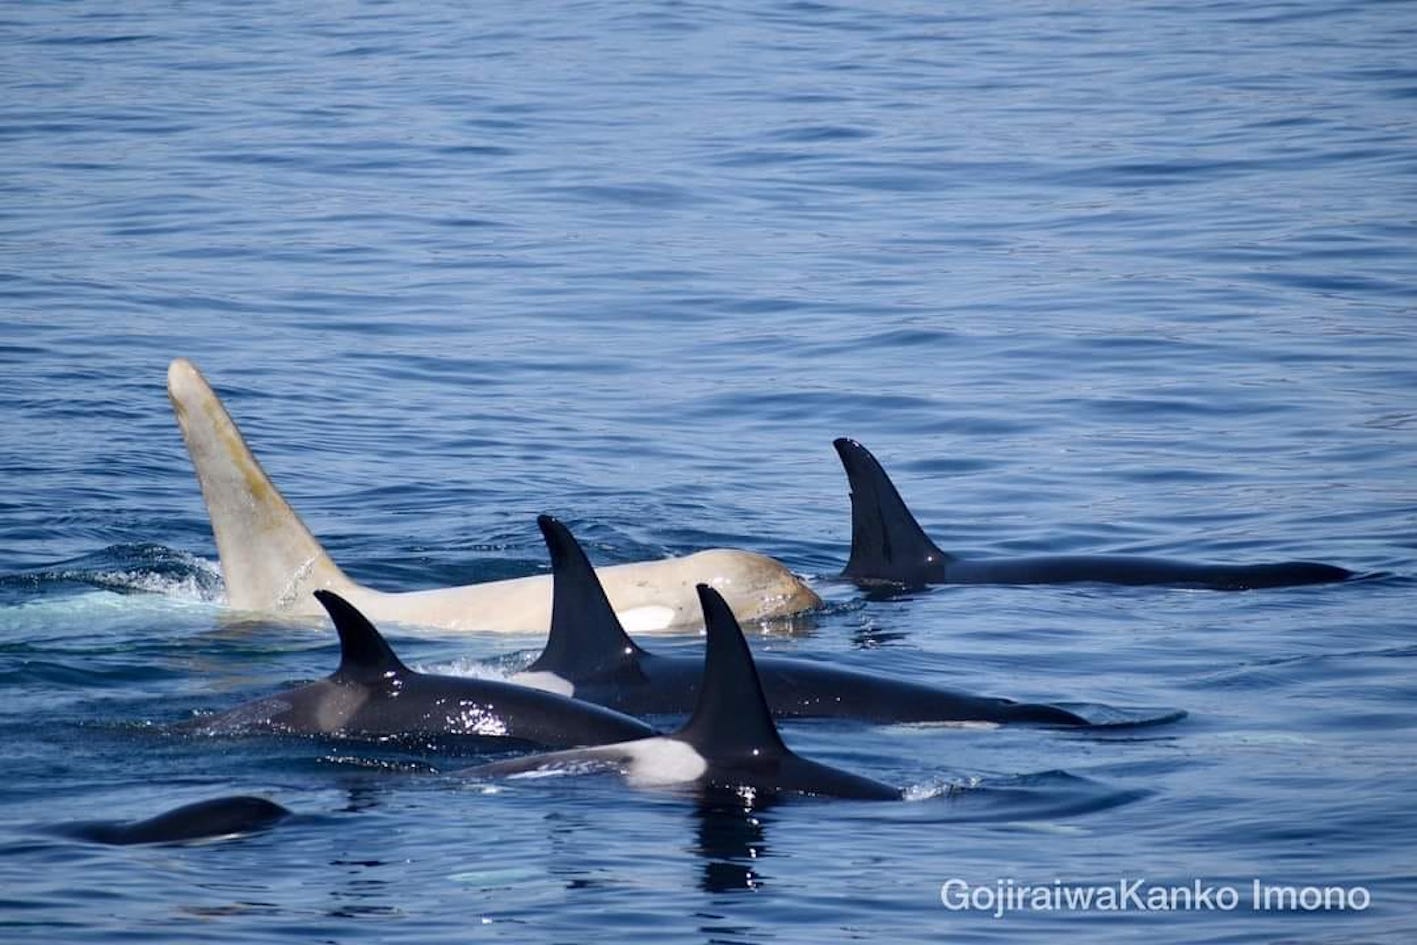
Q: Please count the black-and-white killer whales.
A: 5